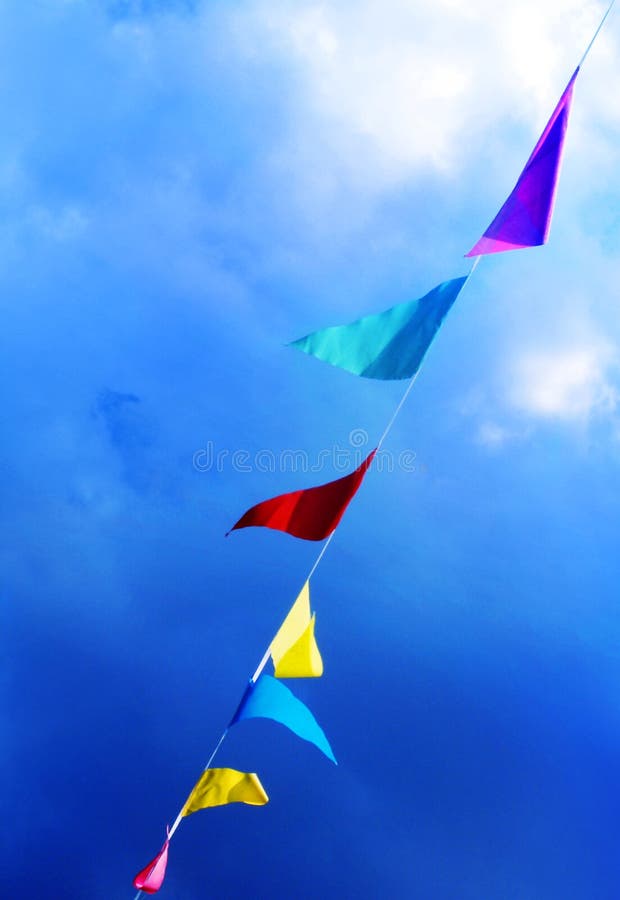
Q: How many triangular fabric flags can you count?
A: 7